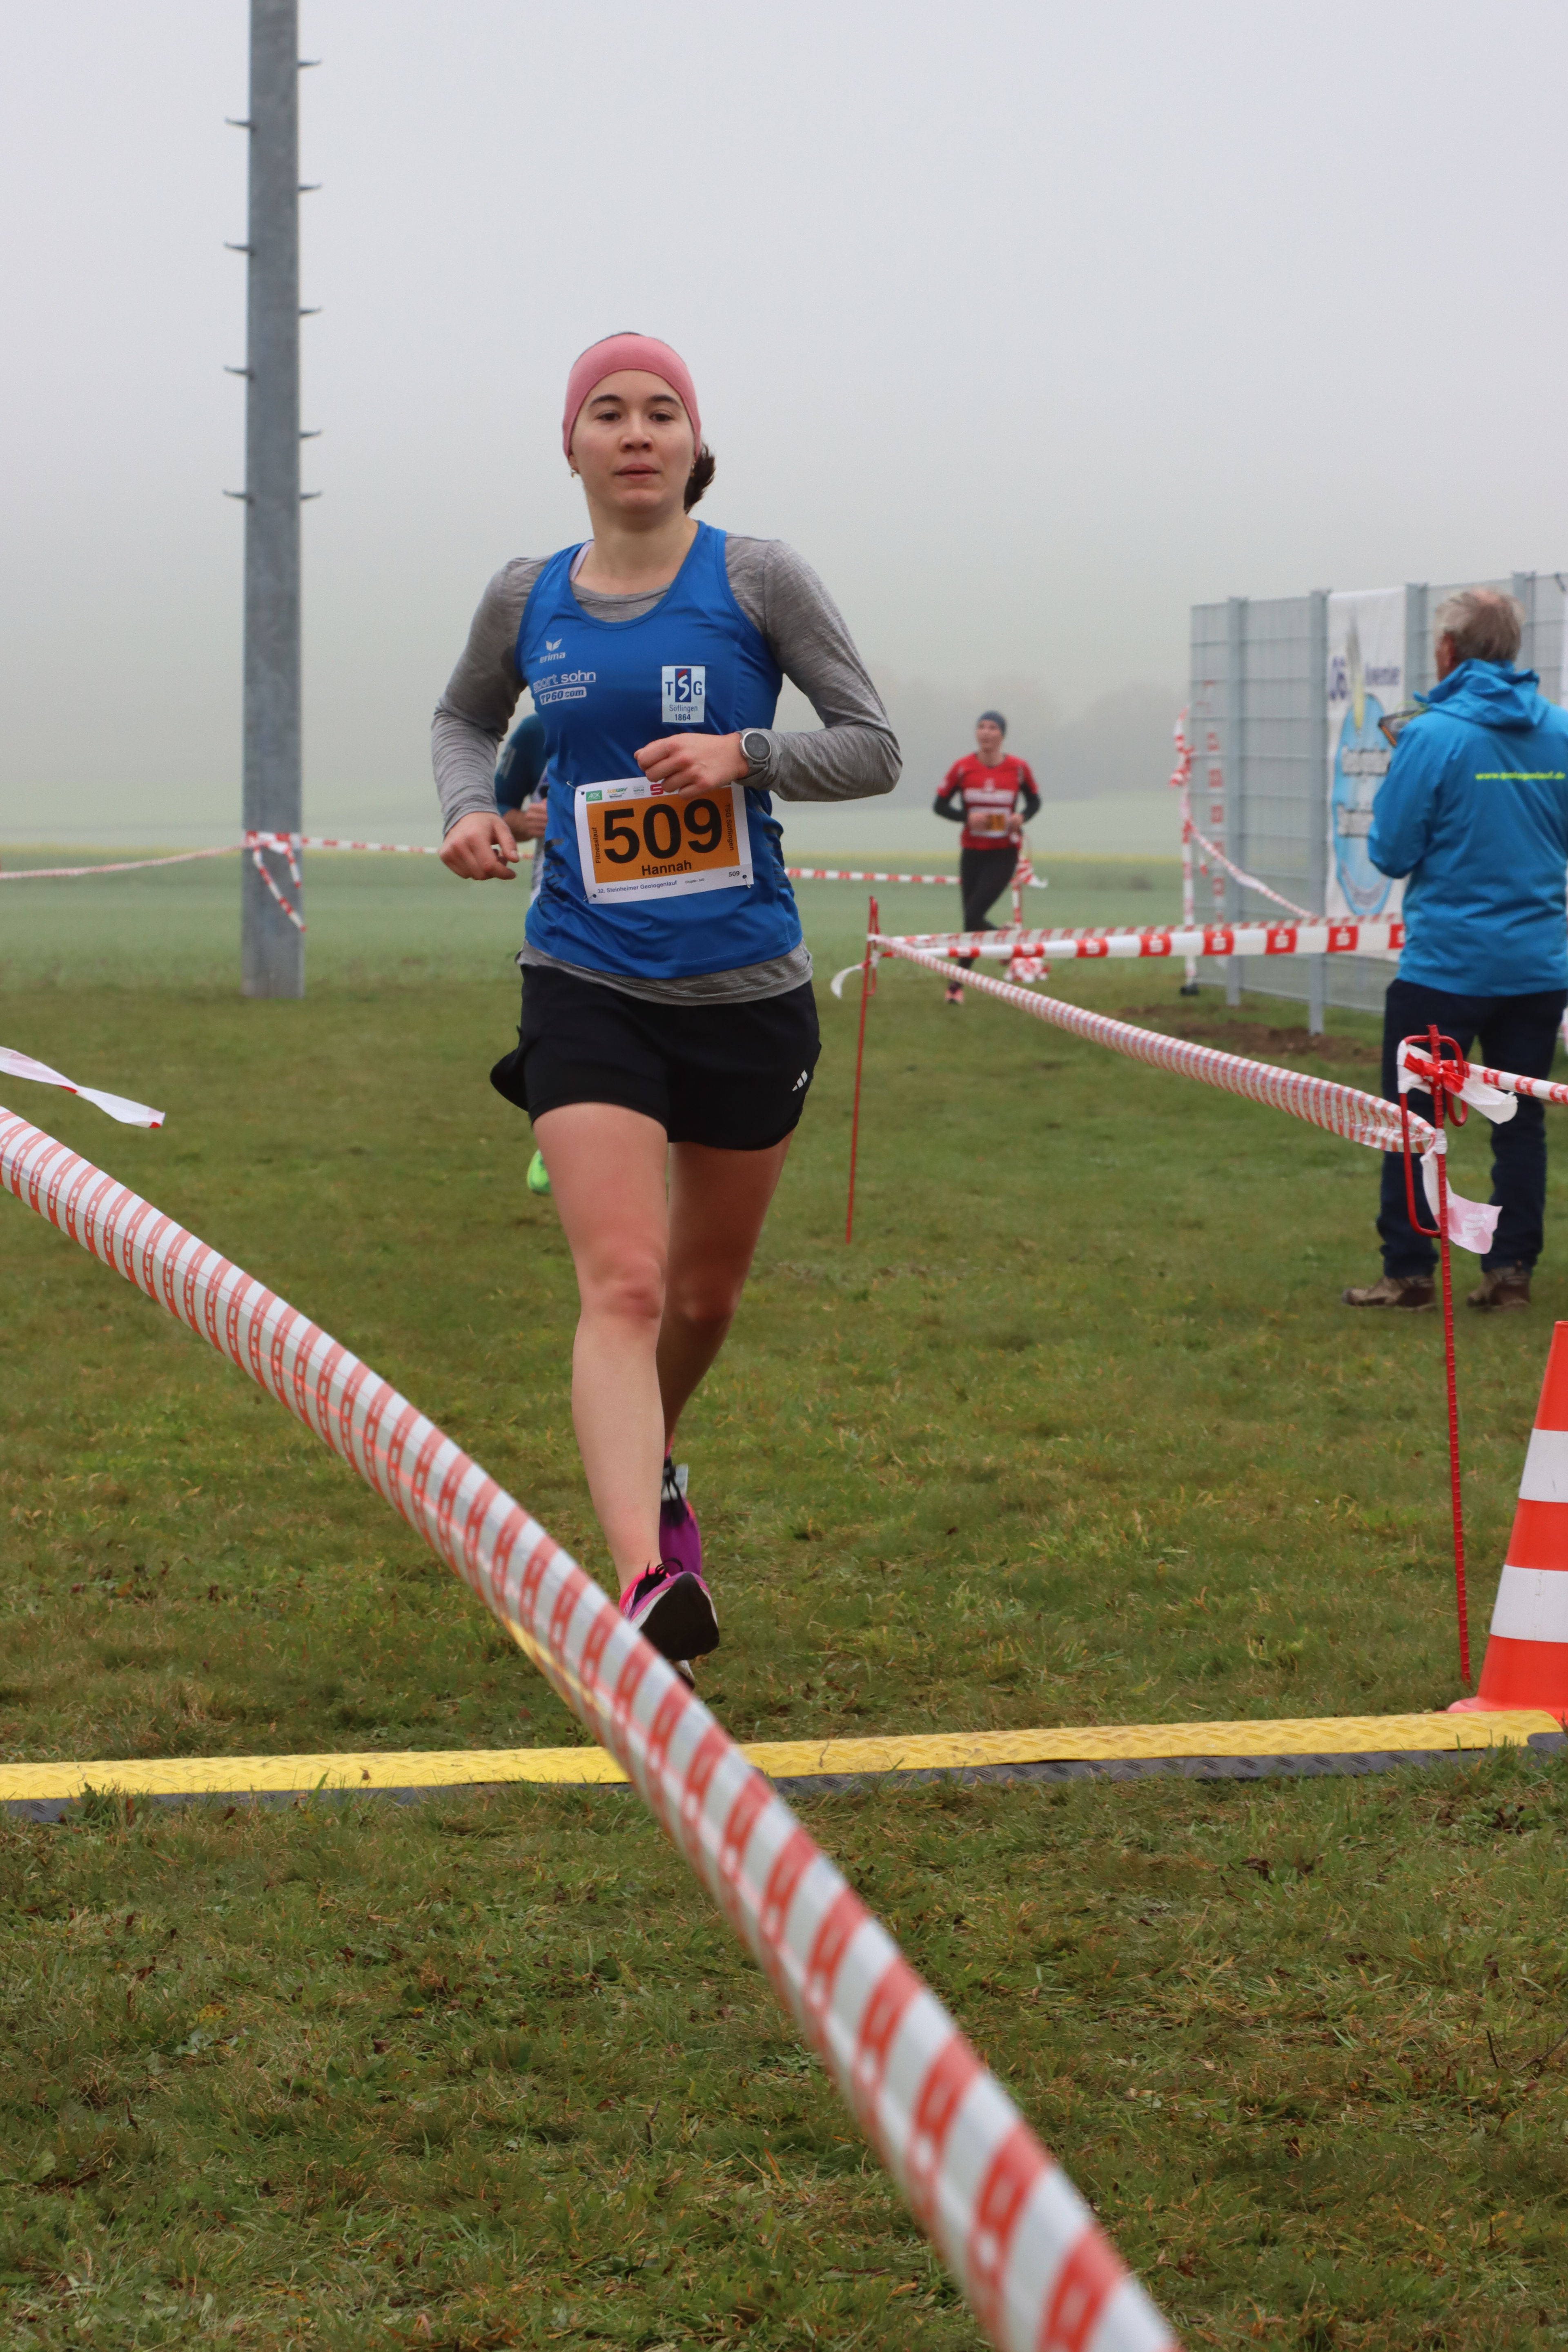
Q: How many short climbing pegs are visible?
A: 9